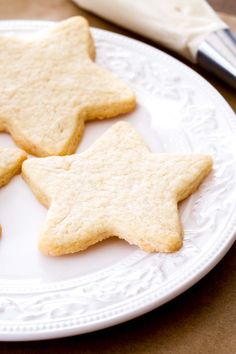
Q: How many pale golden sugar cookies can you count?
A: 3